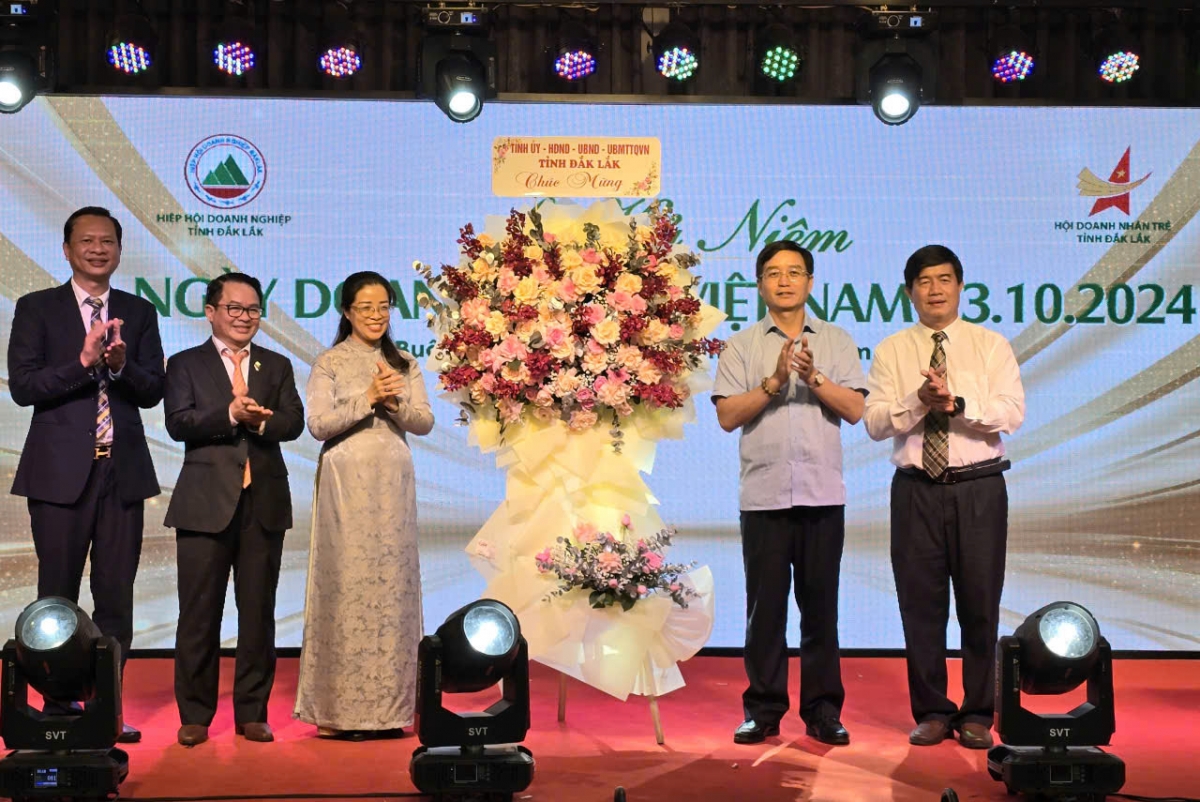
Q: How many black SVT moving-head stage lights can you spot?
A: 3